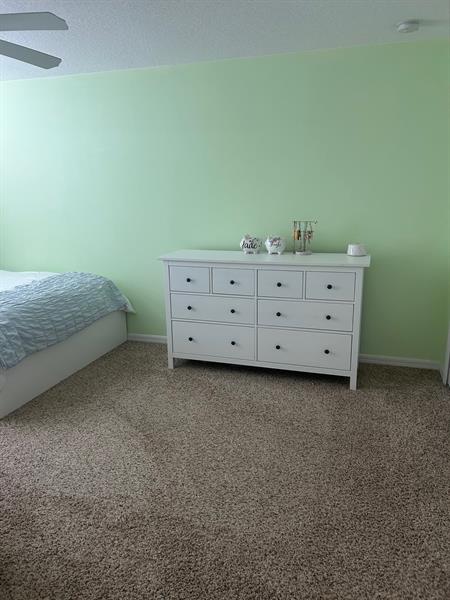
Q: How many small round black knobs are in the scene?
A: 12